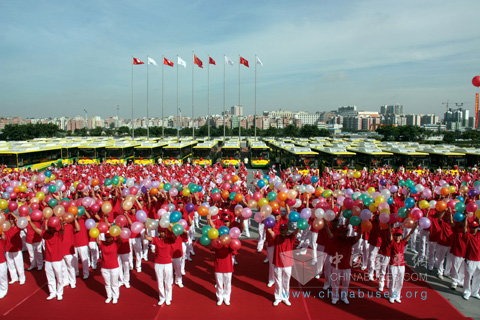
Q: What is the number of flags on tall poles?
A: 9